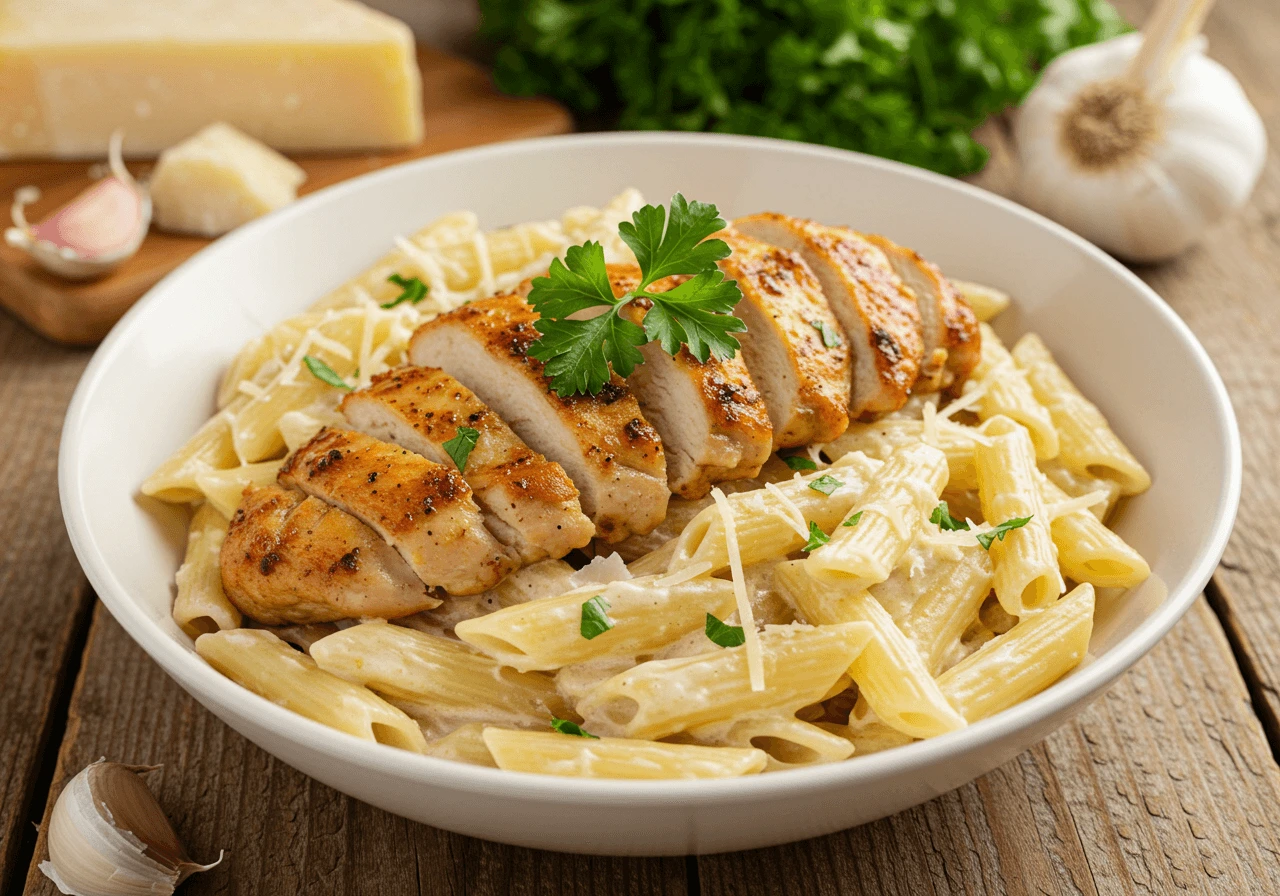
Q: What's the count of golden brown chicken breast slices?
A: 8